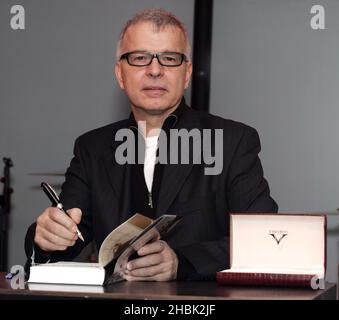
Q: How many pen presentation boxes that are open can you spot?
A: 1